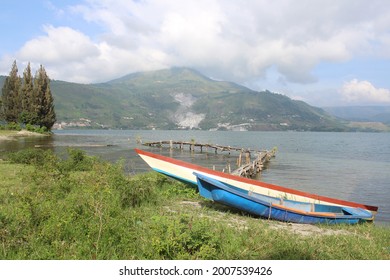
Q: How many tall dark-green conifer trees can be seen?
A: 3